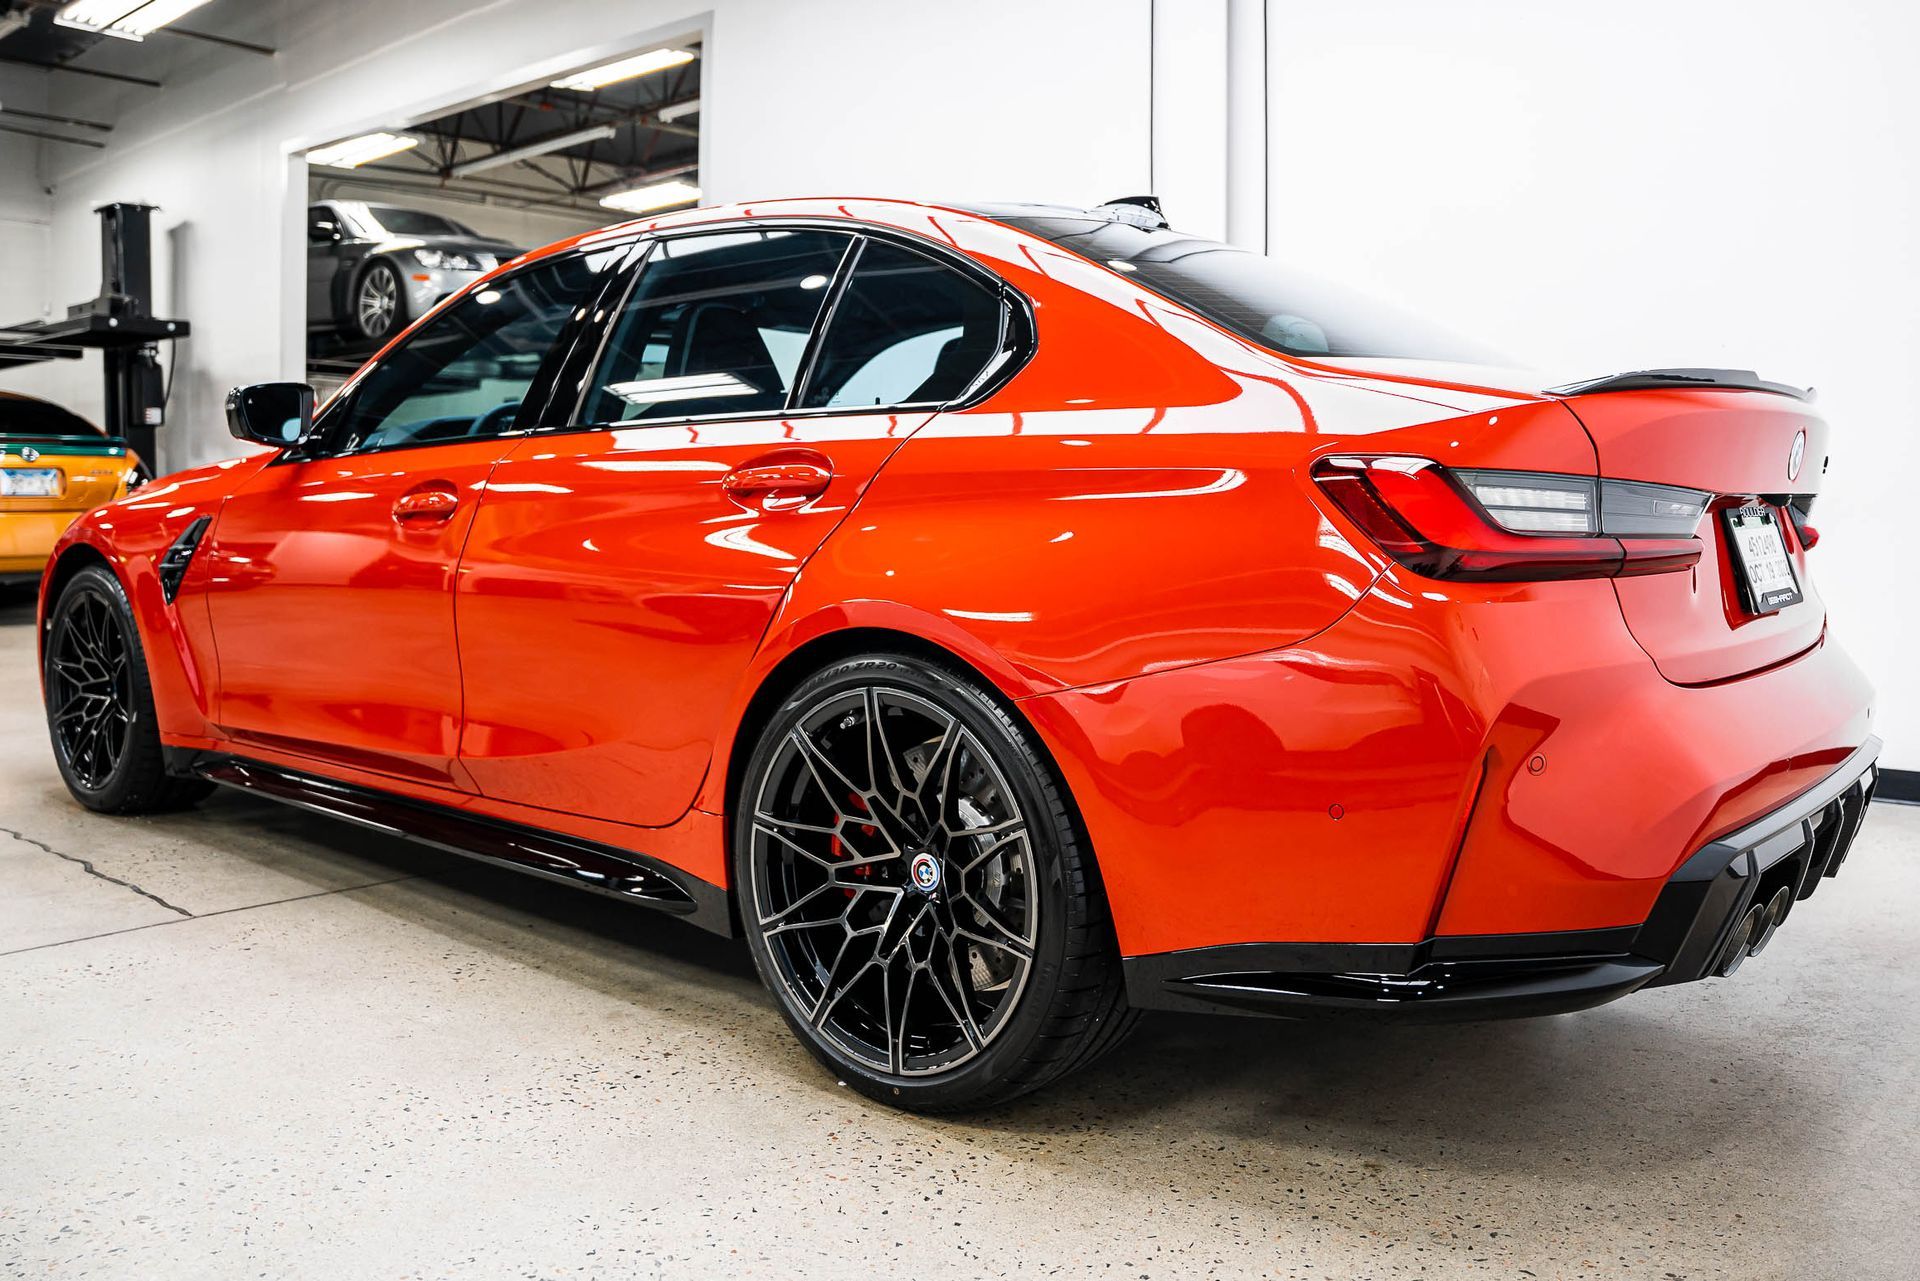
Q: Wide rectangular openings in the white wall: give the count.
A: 1